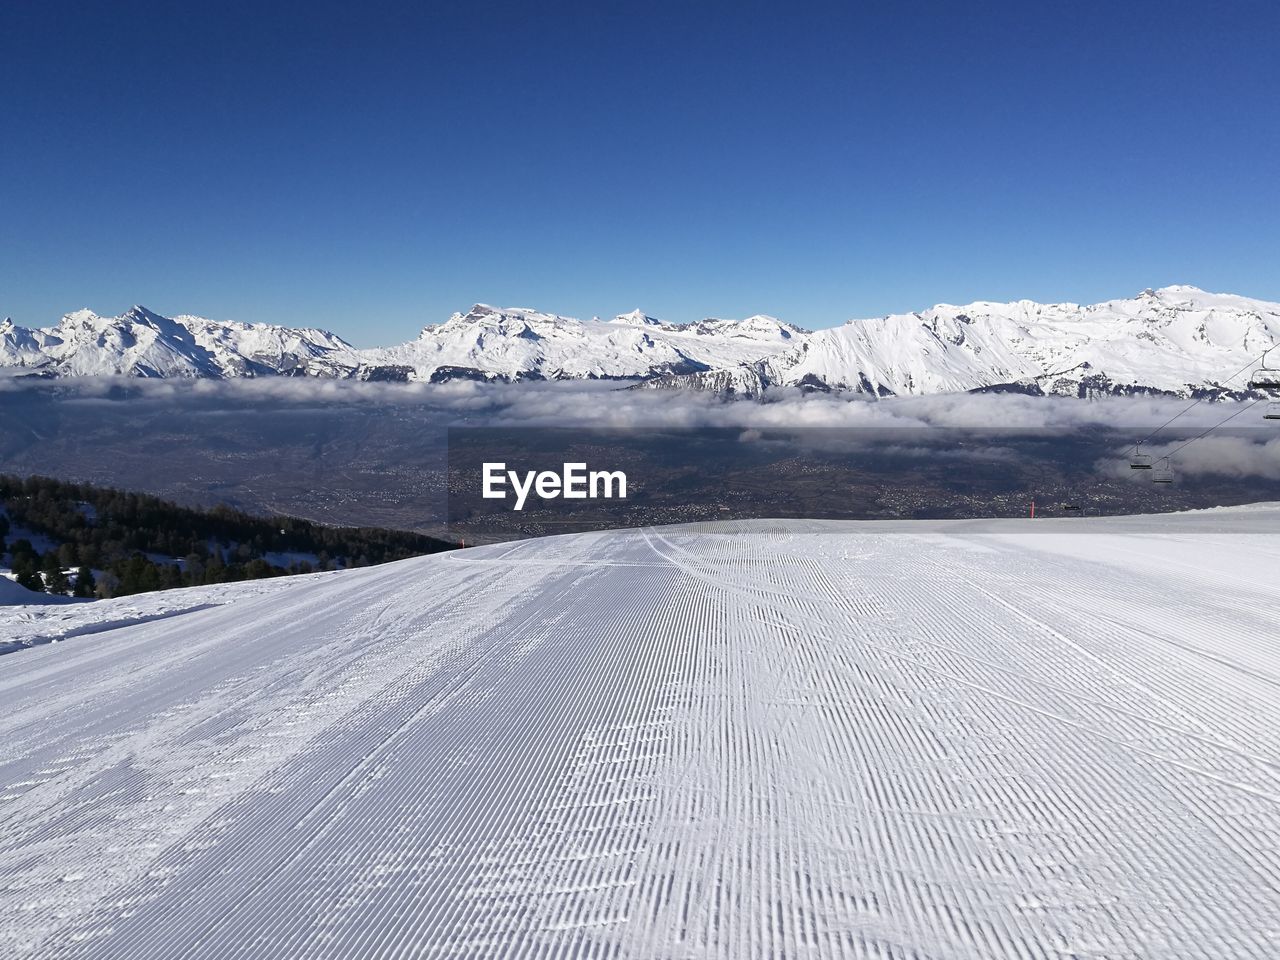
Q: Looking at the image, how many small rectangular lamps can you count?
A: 0